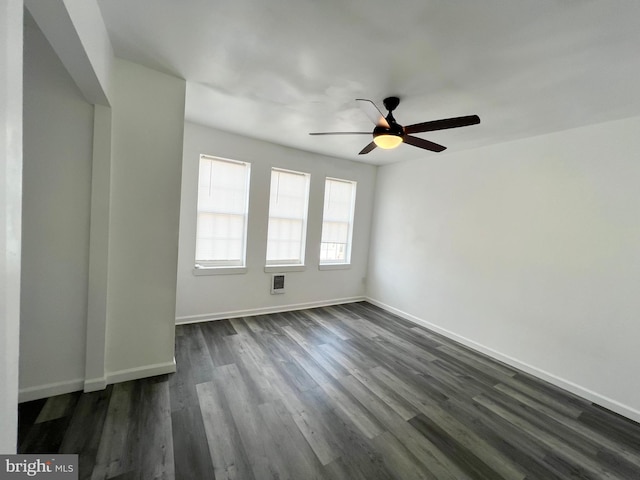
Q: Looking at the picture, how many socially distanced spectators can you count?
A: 0